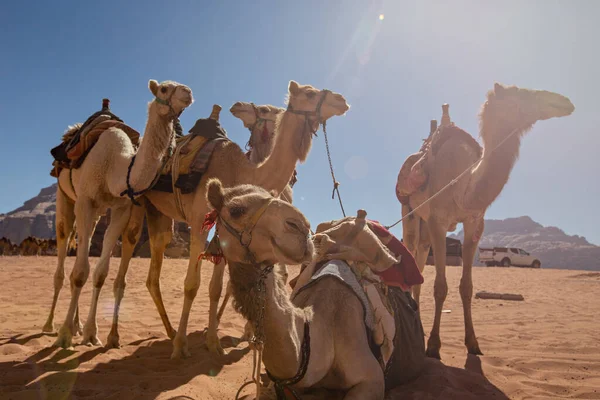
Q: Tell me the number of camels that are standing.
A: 4